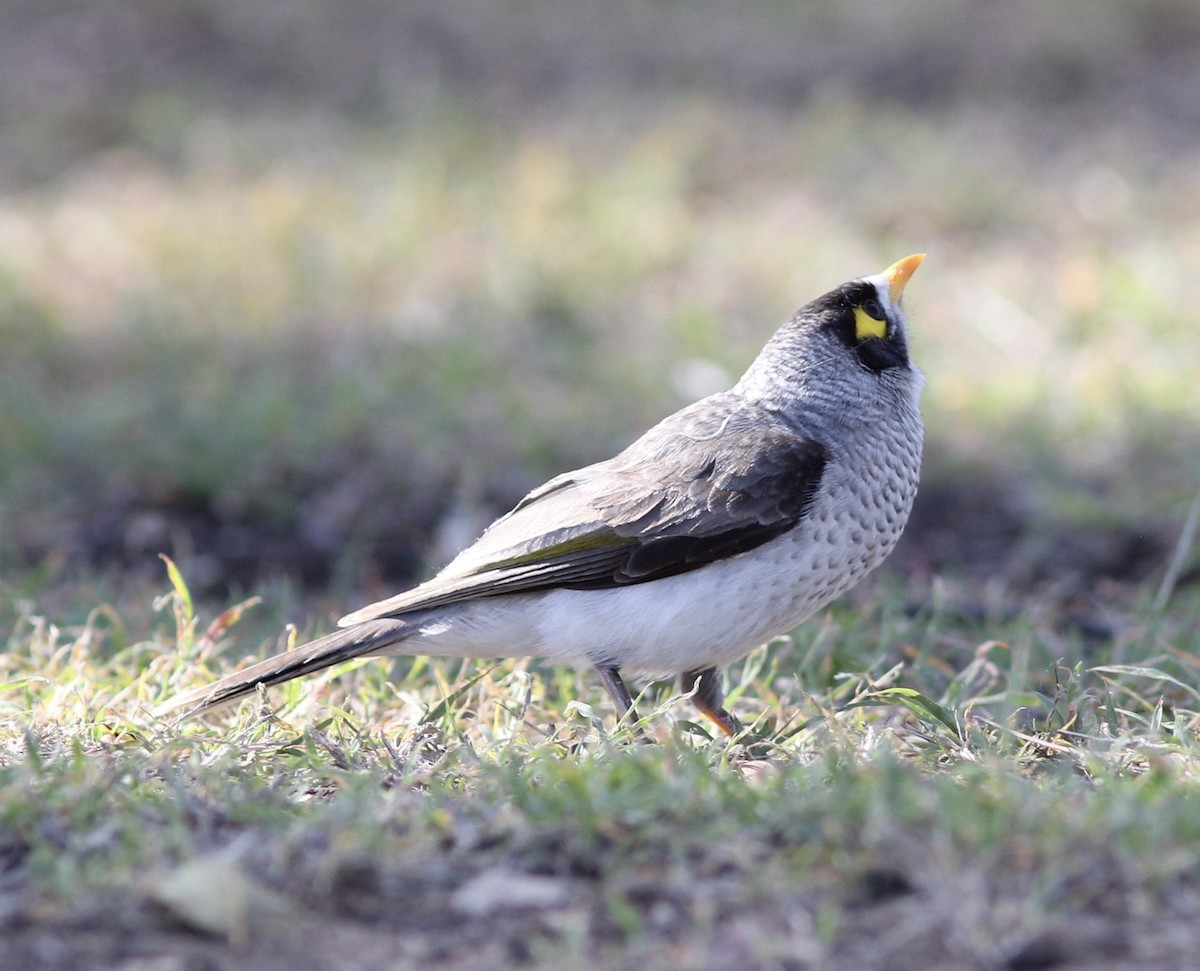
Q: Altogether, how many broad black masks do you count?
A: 1